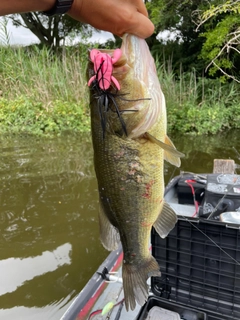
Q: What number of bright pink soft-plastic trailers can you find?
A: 1